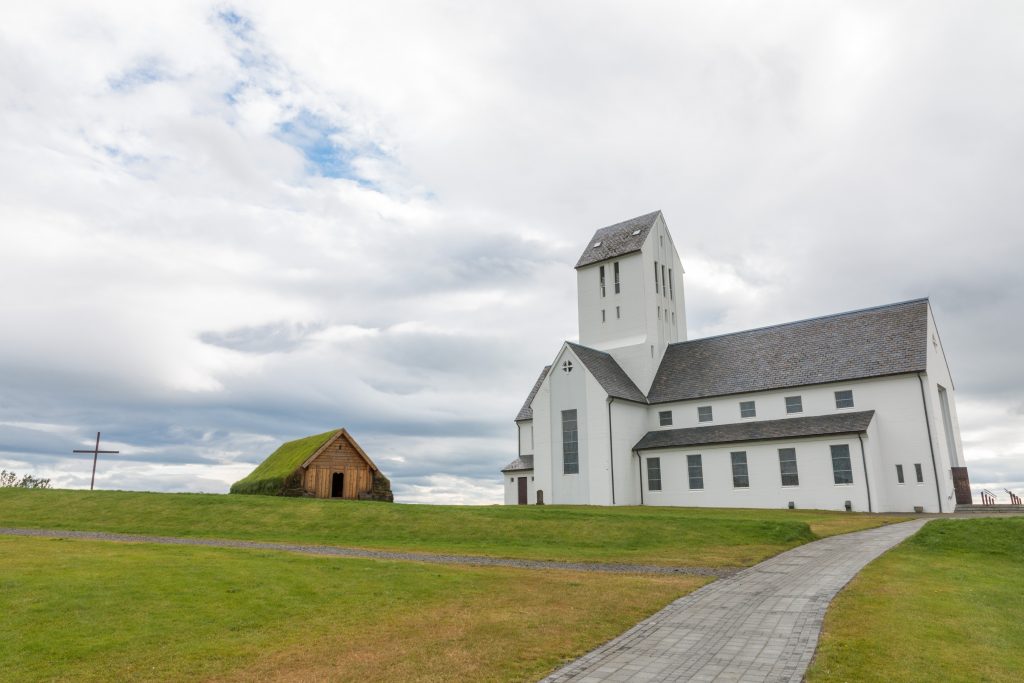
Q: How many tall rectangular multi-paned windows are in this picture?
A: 6